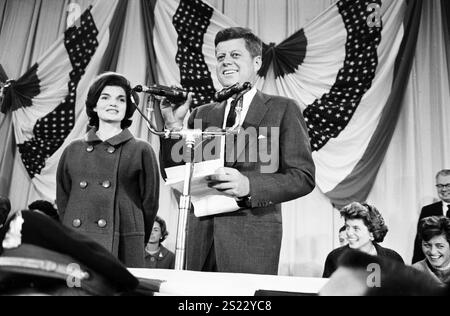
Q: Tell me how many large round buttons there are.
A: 6